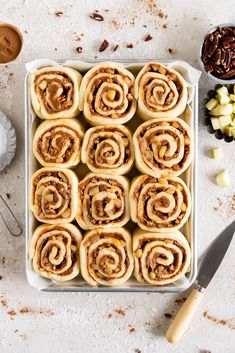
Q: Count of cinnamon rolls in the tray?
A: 12